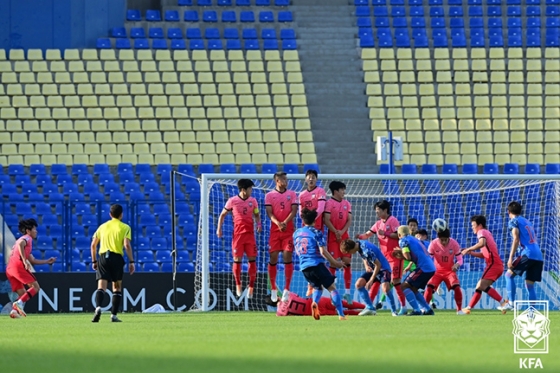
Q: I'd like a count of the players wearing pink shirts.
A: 9